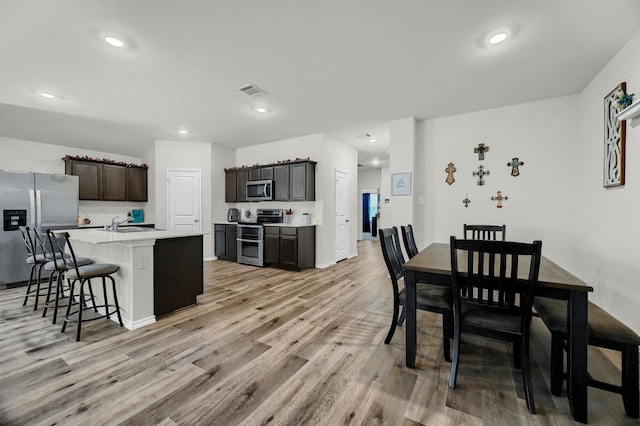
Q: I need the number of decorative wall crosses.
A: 6